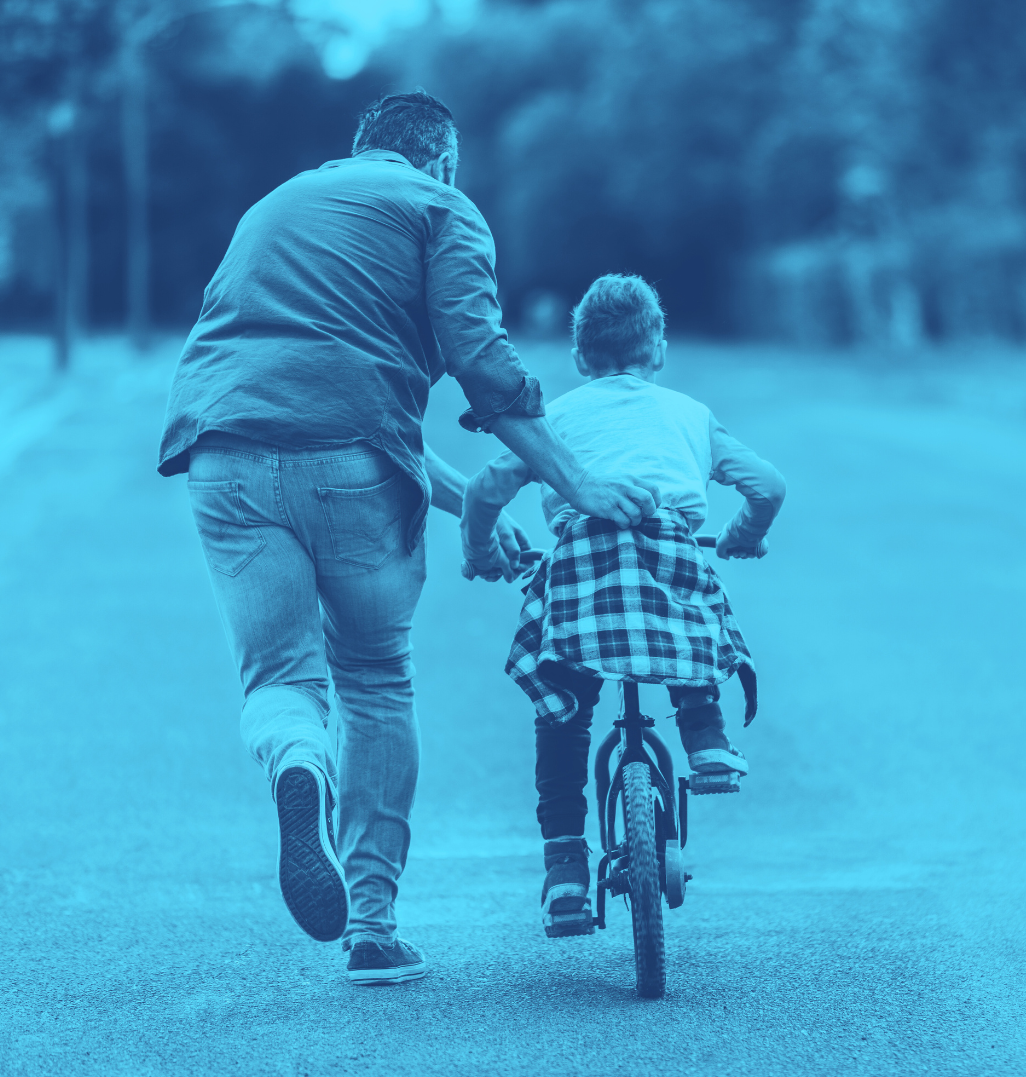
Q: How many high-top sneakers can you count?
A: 2